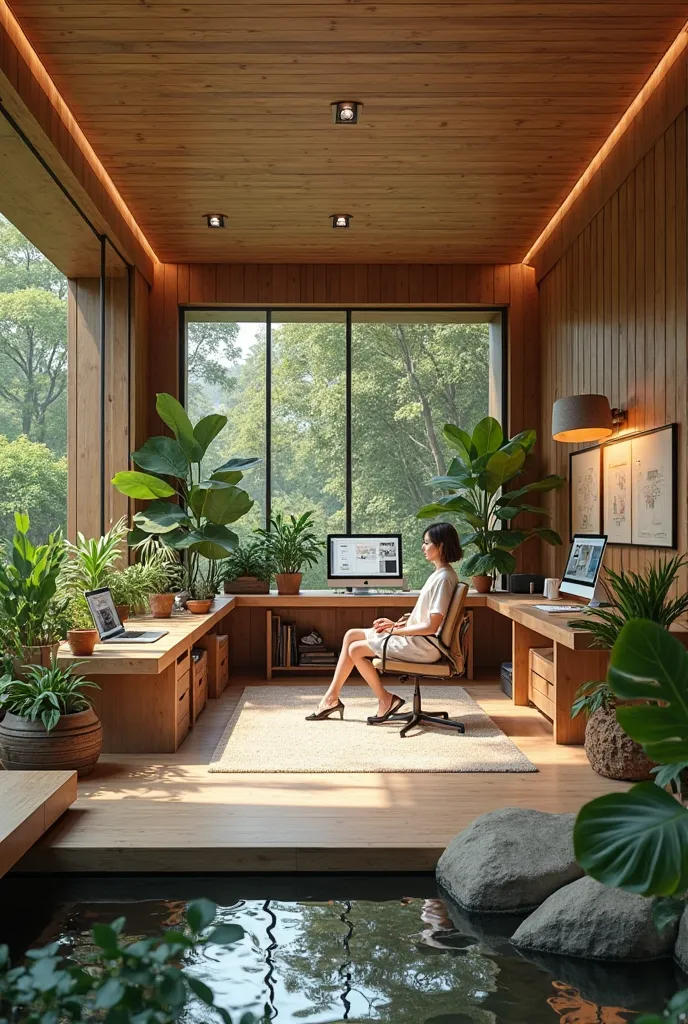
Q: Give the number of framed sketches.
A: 3